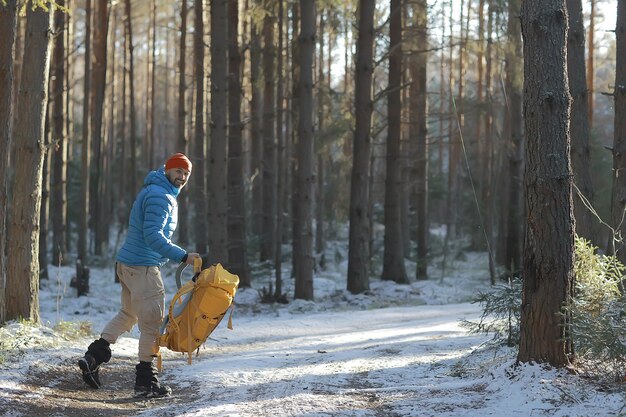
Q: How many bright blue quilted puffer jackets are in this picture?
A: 1